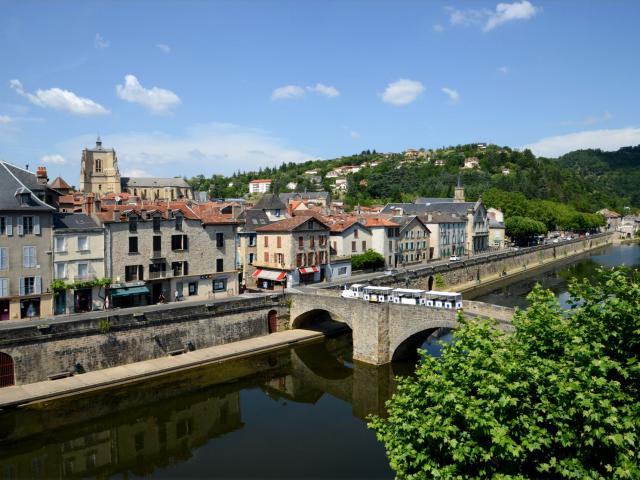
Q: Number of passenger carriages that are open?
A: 3